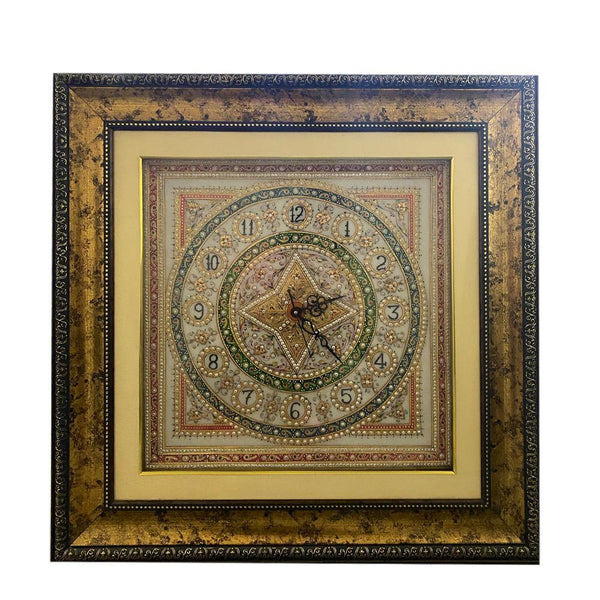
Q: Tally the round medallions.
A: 12